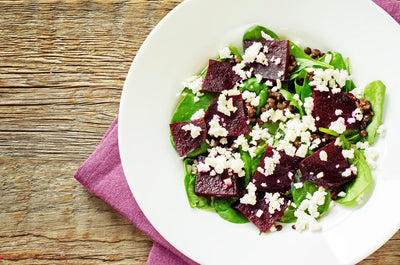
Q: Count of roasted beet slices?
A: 9